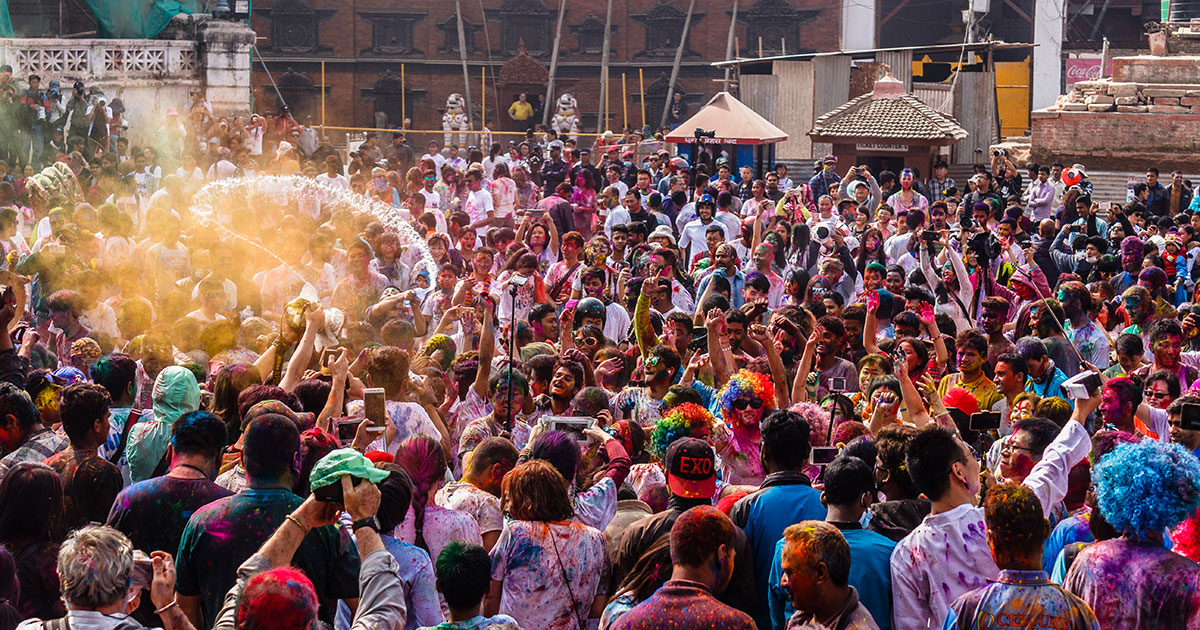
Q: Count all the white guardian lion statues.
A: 2